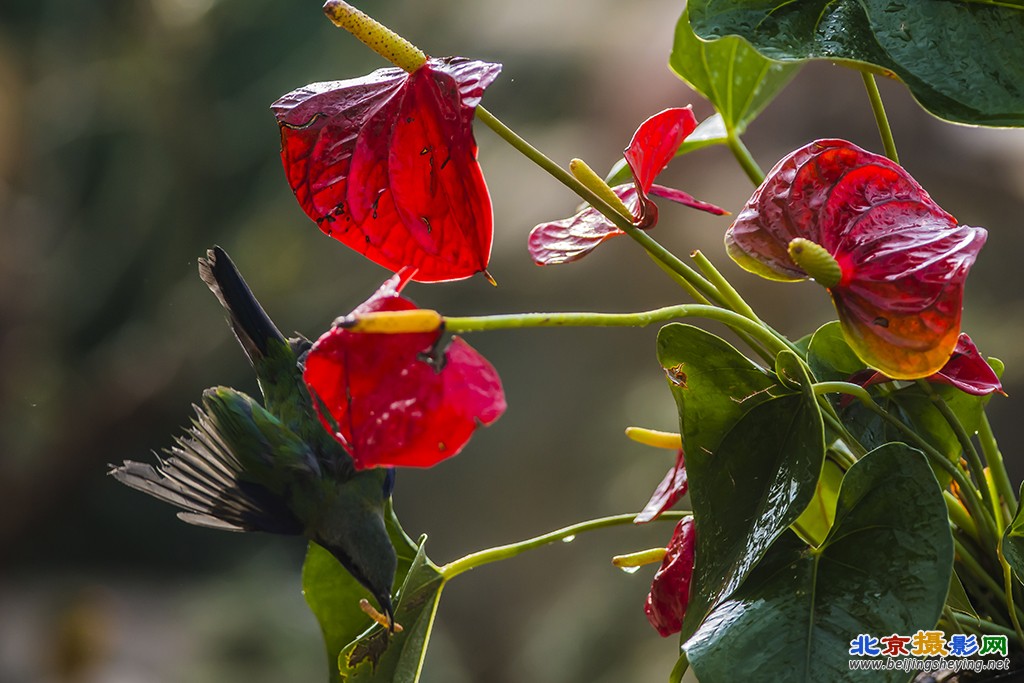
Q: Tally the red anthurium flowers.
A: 7